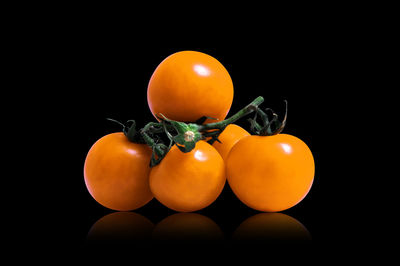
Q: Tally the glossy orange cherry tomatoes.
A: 5